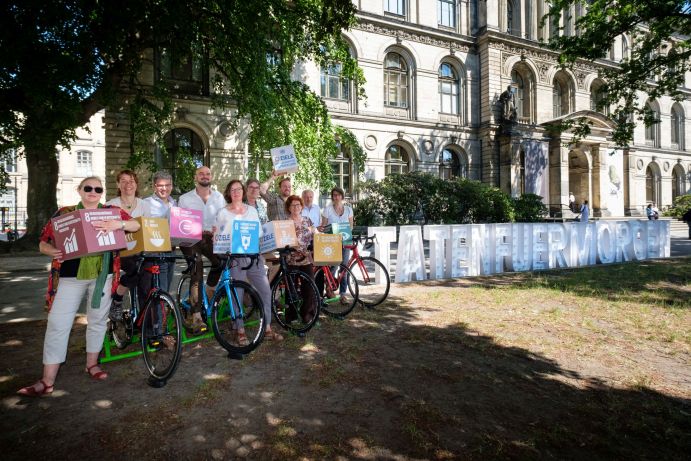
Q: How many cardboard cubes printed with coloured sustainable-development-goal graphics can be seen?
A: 8